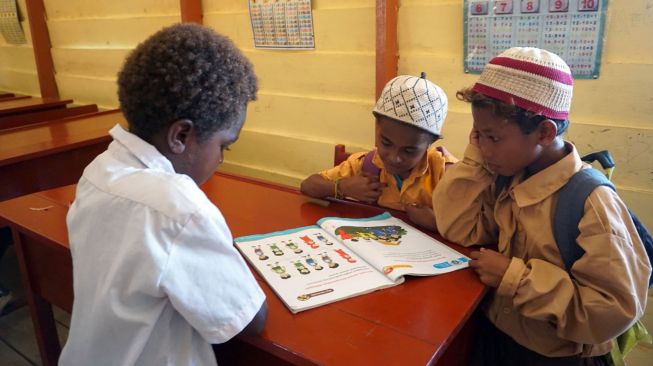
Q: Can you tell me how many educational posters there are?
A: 3